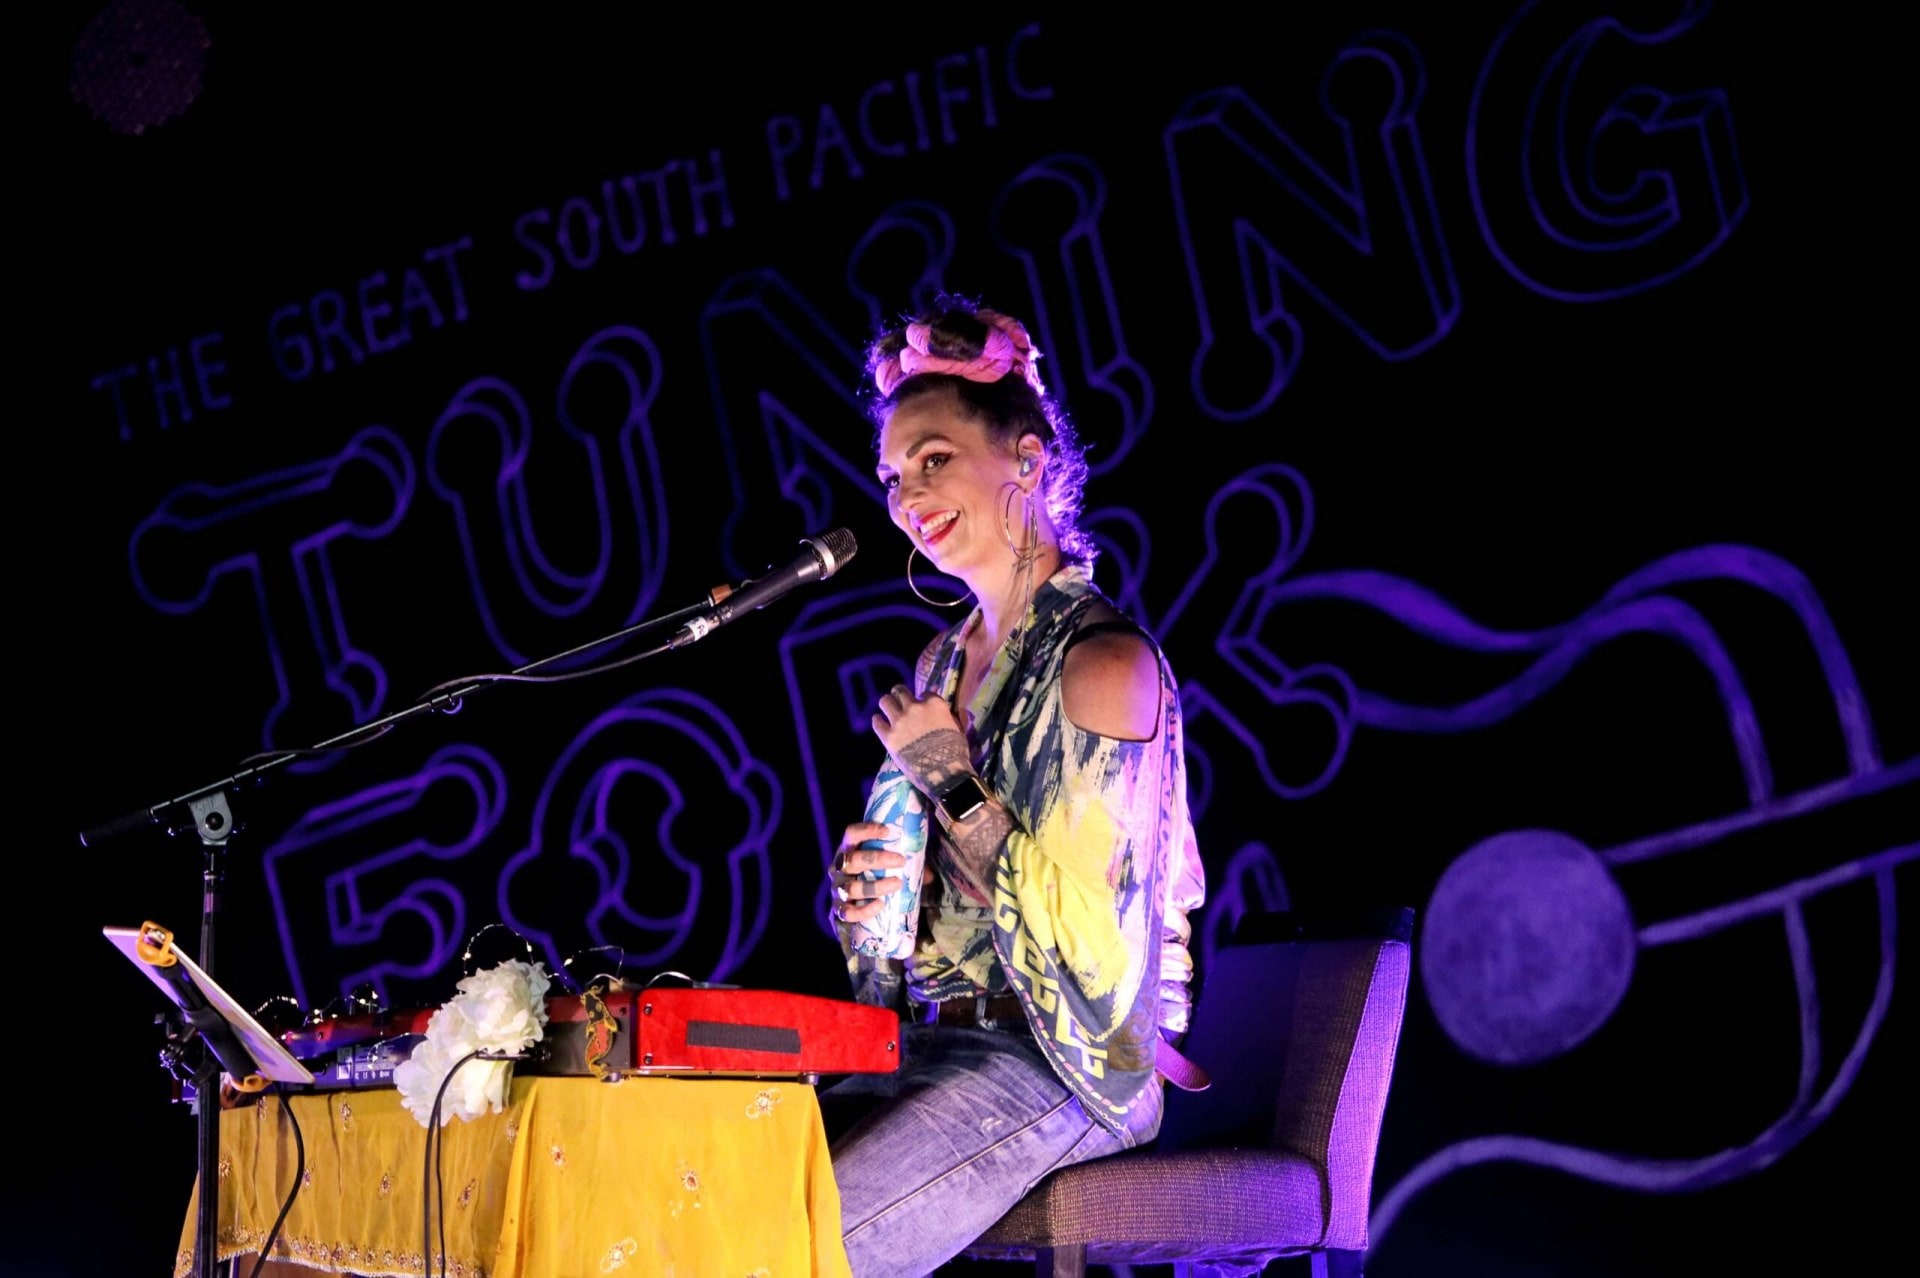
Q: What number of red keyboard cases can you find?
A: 1